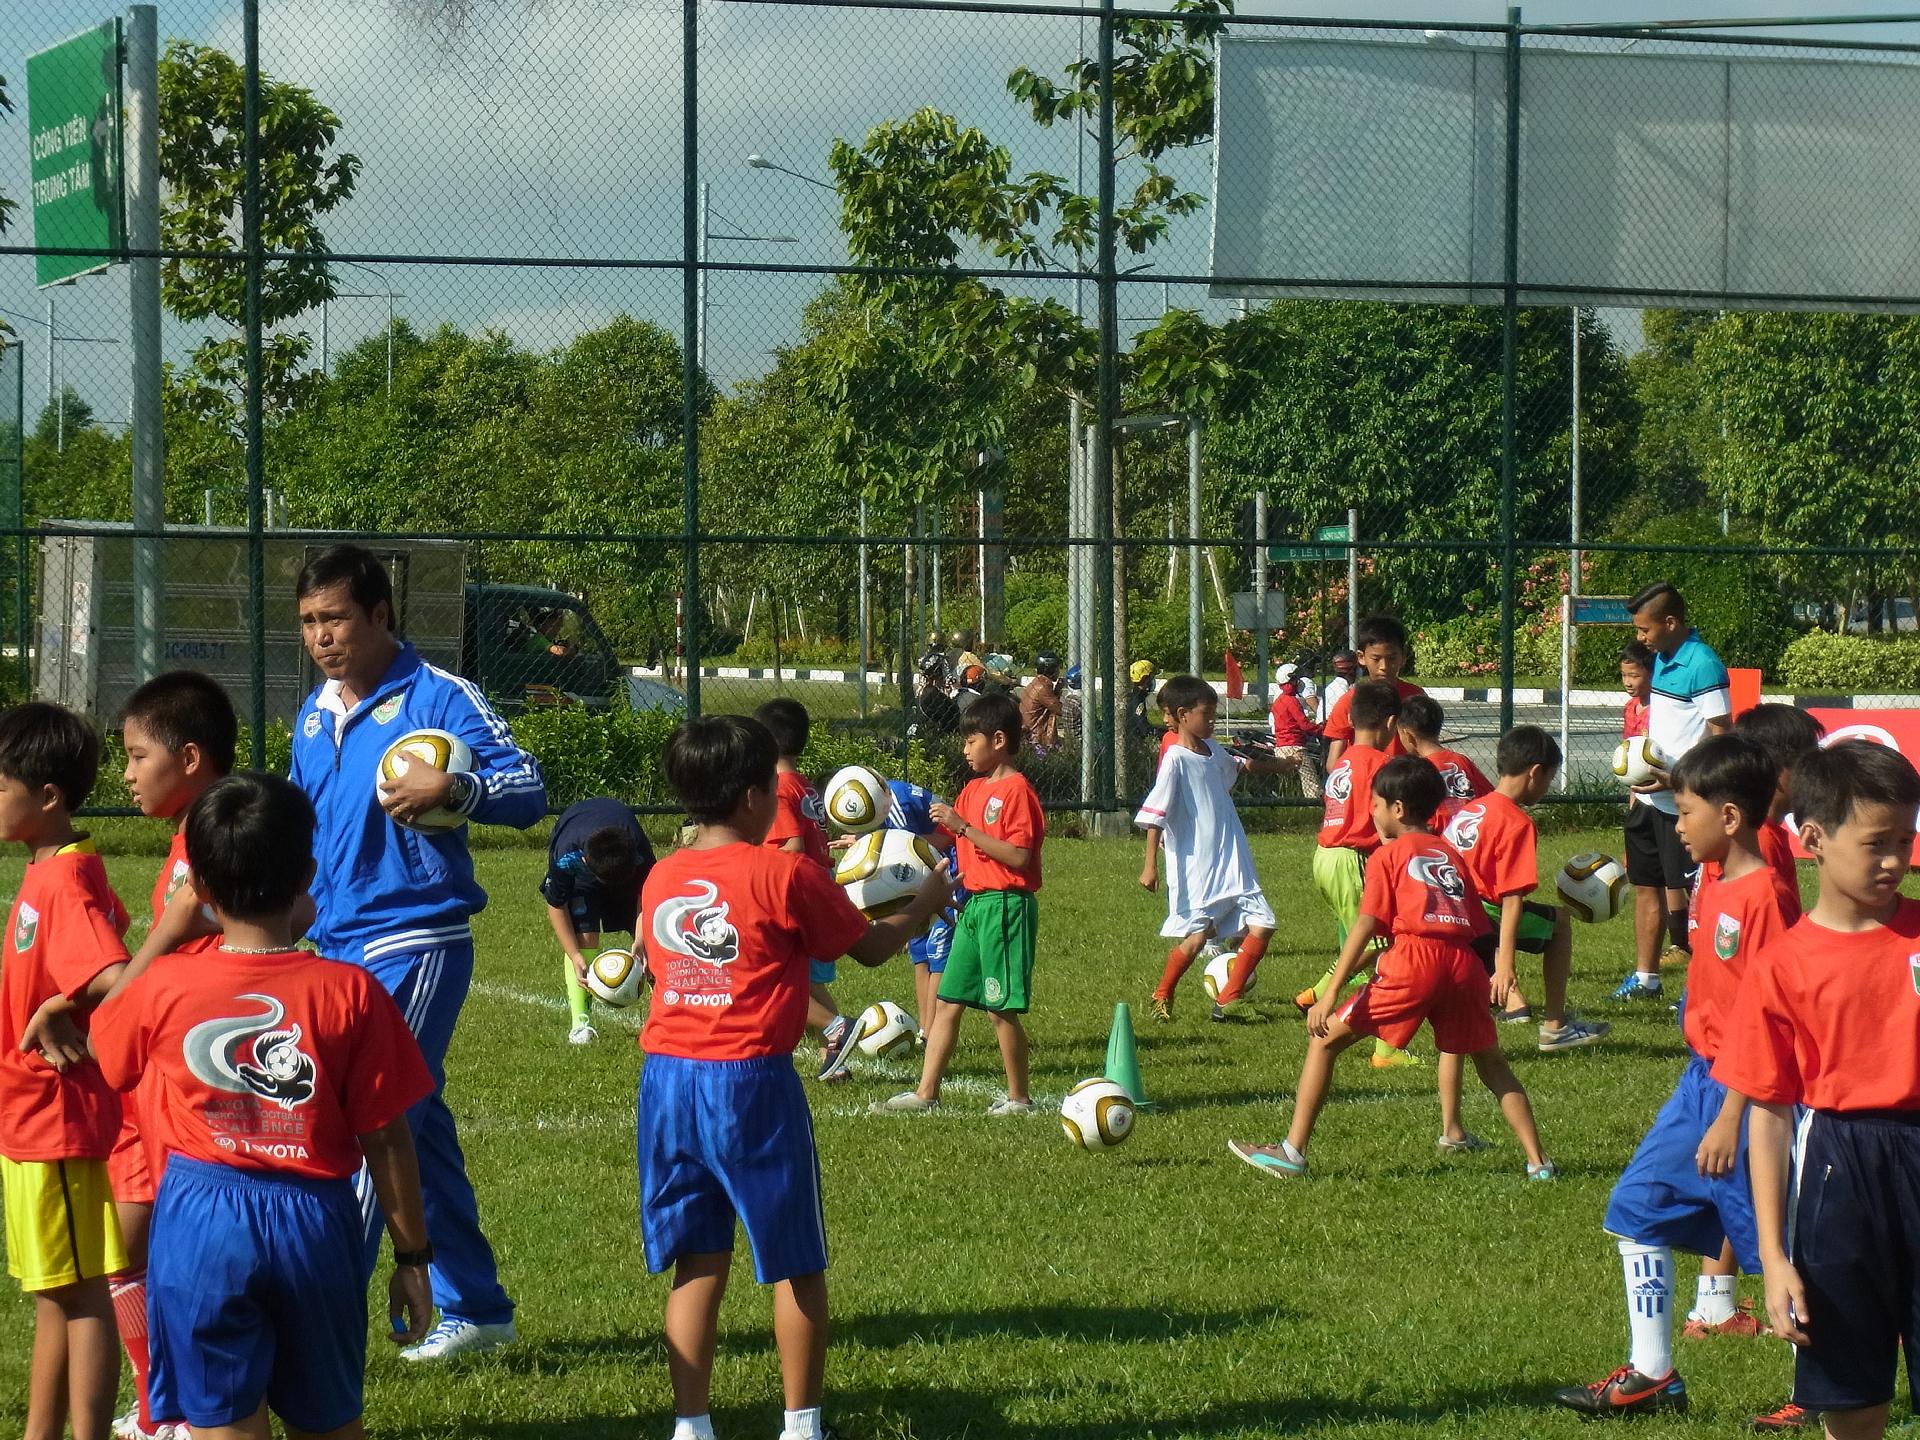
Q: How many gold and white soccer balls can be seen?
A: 9